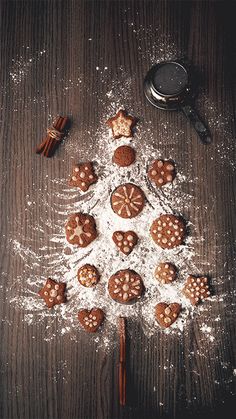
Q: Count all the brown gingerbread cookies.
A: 15